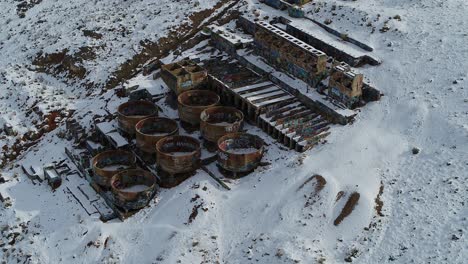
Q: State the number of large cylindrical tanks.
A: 8